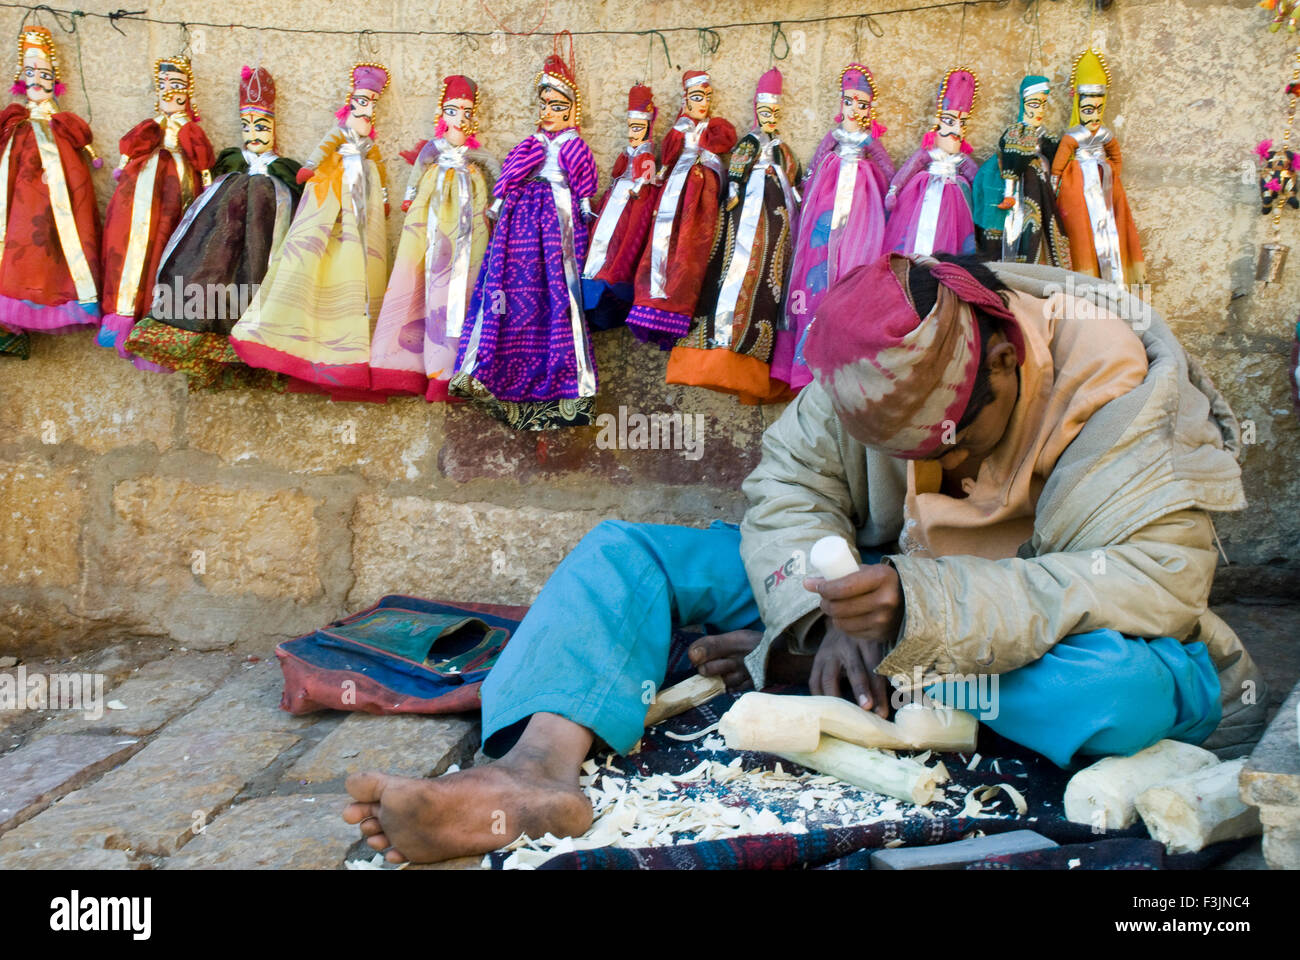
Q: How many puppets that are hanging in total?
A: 13